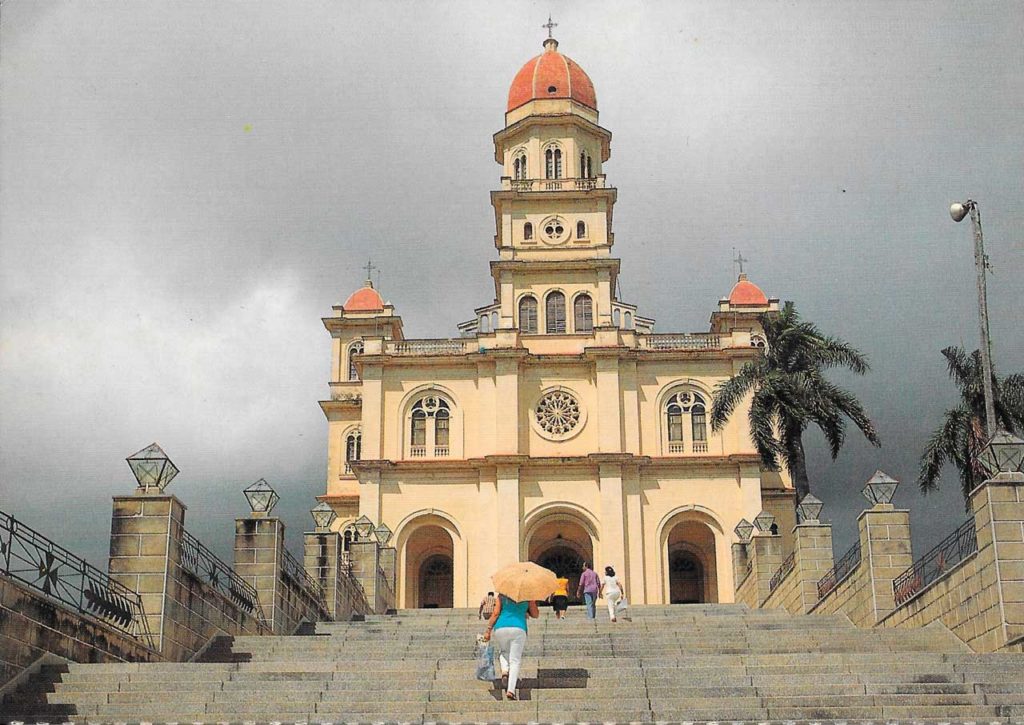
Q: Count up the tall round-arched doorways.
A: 3